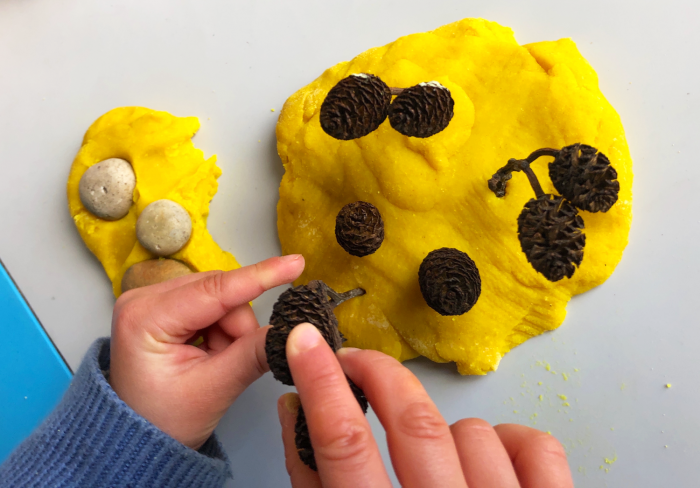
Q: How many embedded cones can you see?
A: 6